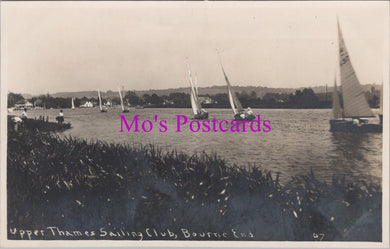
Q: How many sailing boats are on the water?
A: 6